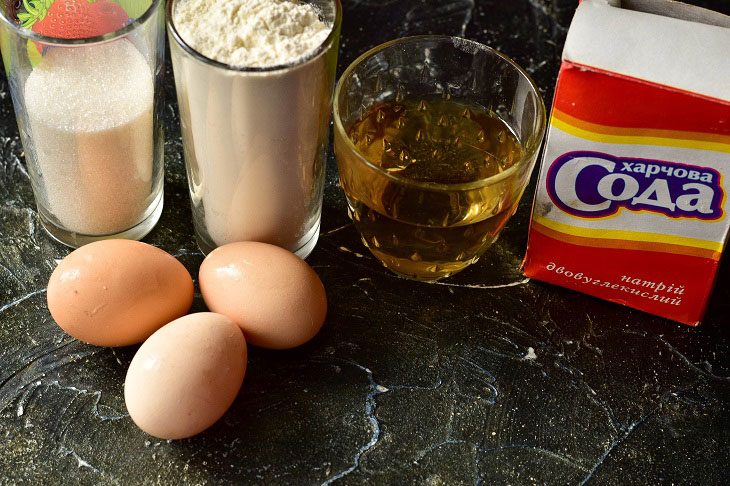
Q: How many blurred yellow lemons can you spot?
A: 0